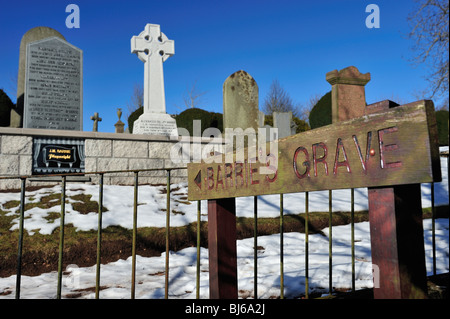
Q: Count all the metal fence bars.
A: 12